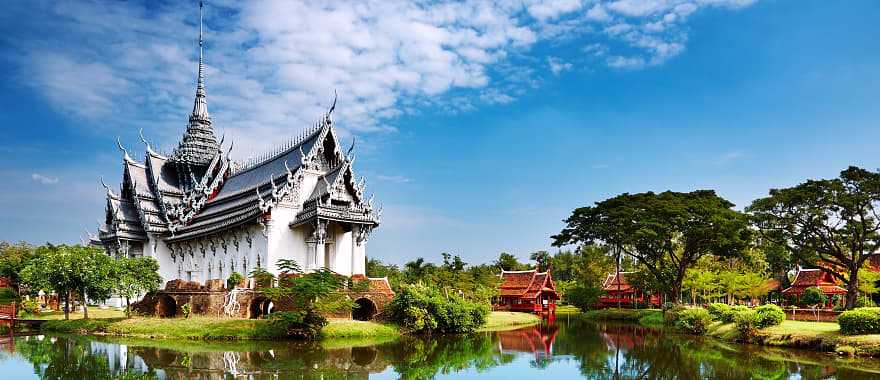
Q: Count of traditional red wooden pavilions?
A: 3